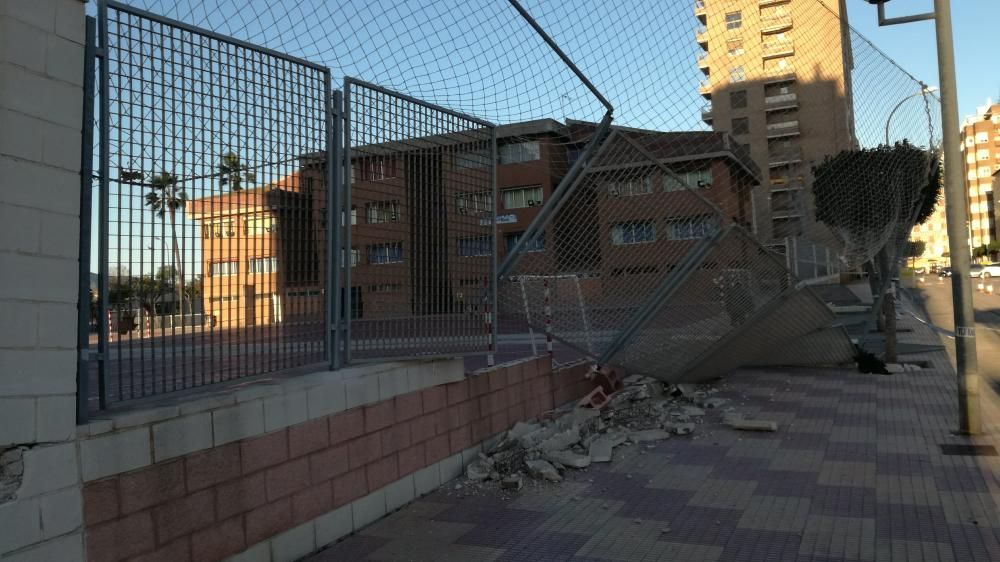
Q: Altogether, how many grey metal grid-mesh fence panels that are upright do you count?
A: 2